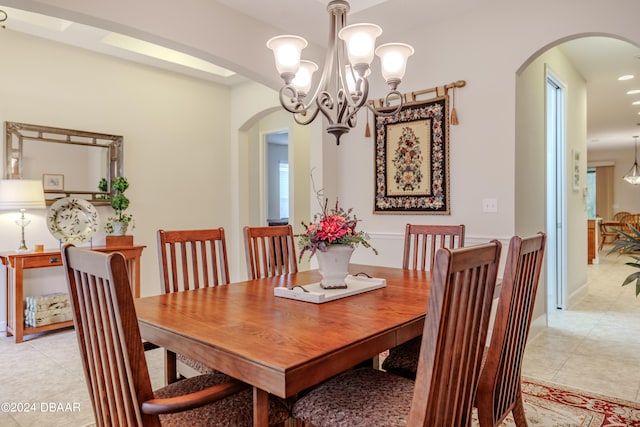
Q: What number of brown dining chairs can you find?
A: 6